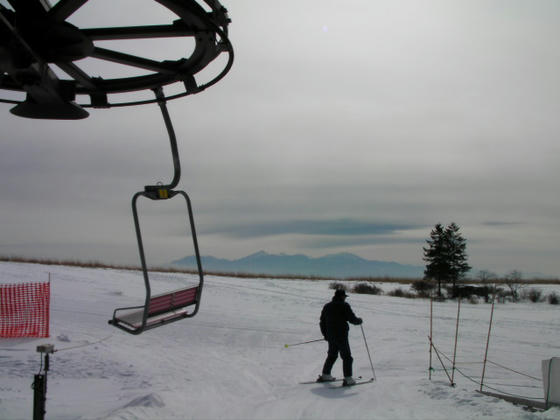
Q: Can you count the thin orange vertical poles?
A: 3